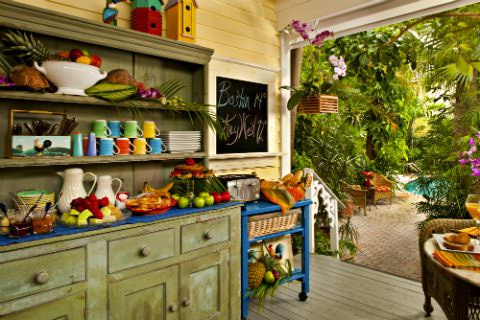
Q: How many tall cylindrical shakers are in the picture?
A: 2